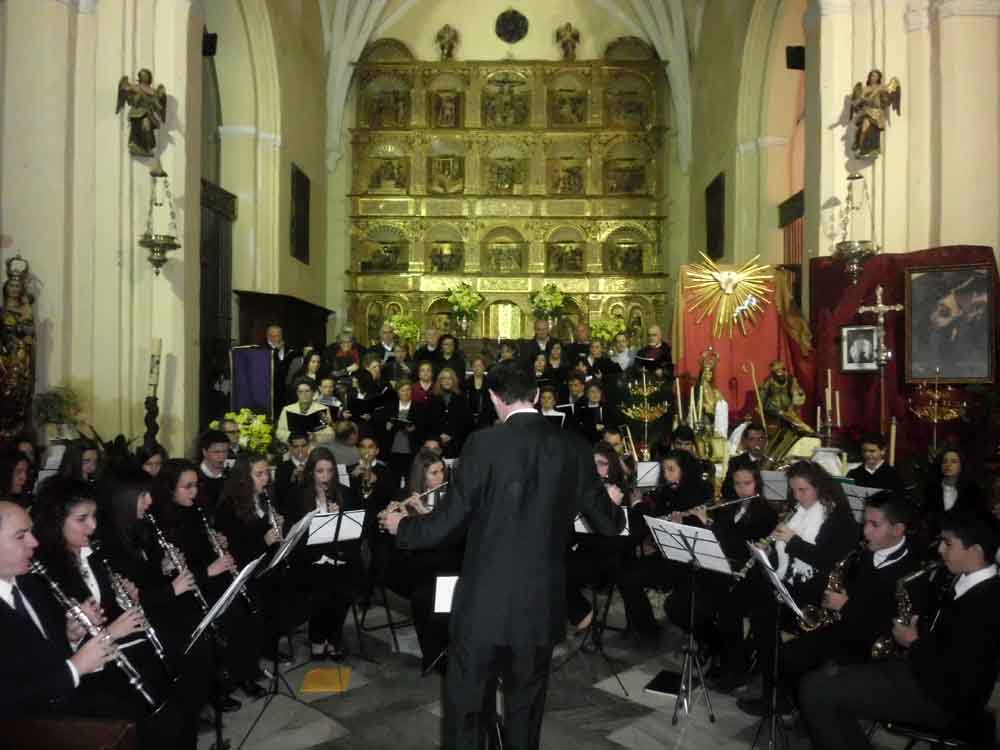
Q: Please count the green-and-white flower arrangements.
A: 5